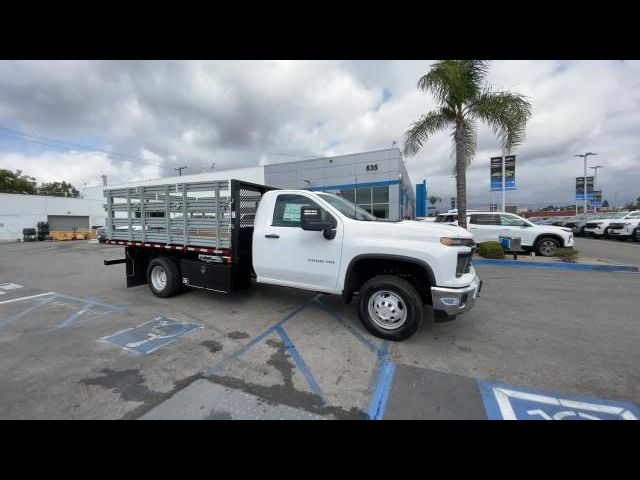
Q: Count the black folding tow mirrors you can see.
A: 1